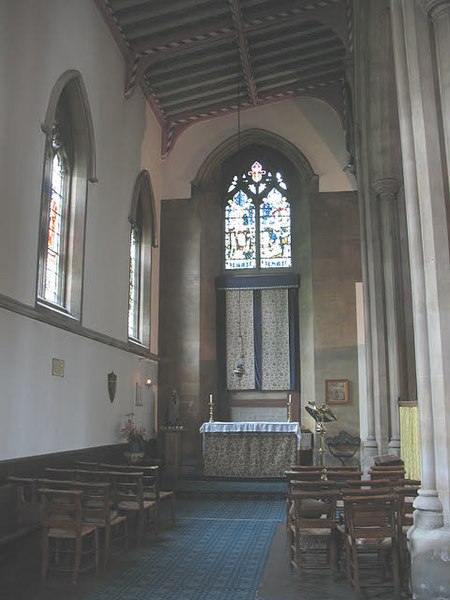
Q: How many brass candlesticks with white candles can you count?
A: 2